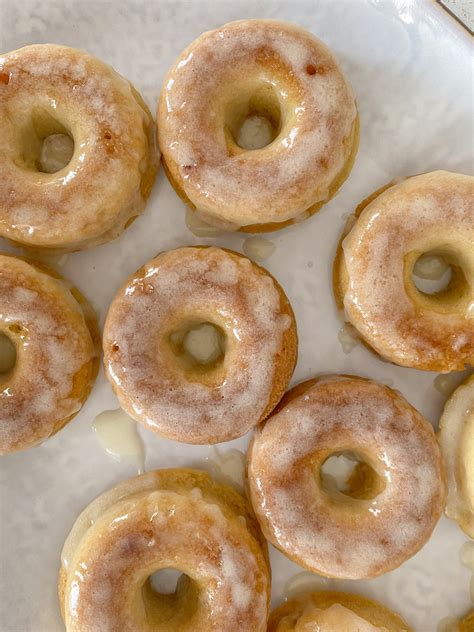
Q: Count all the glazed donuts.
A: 9